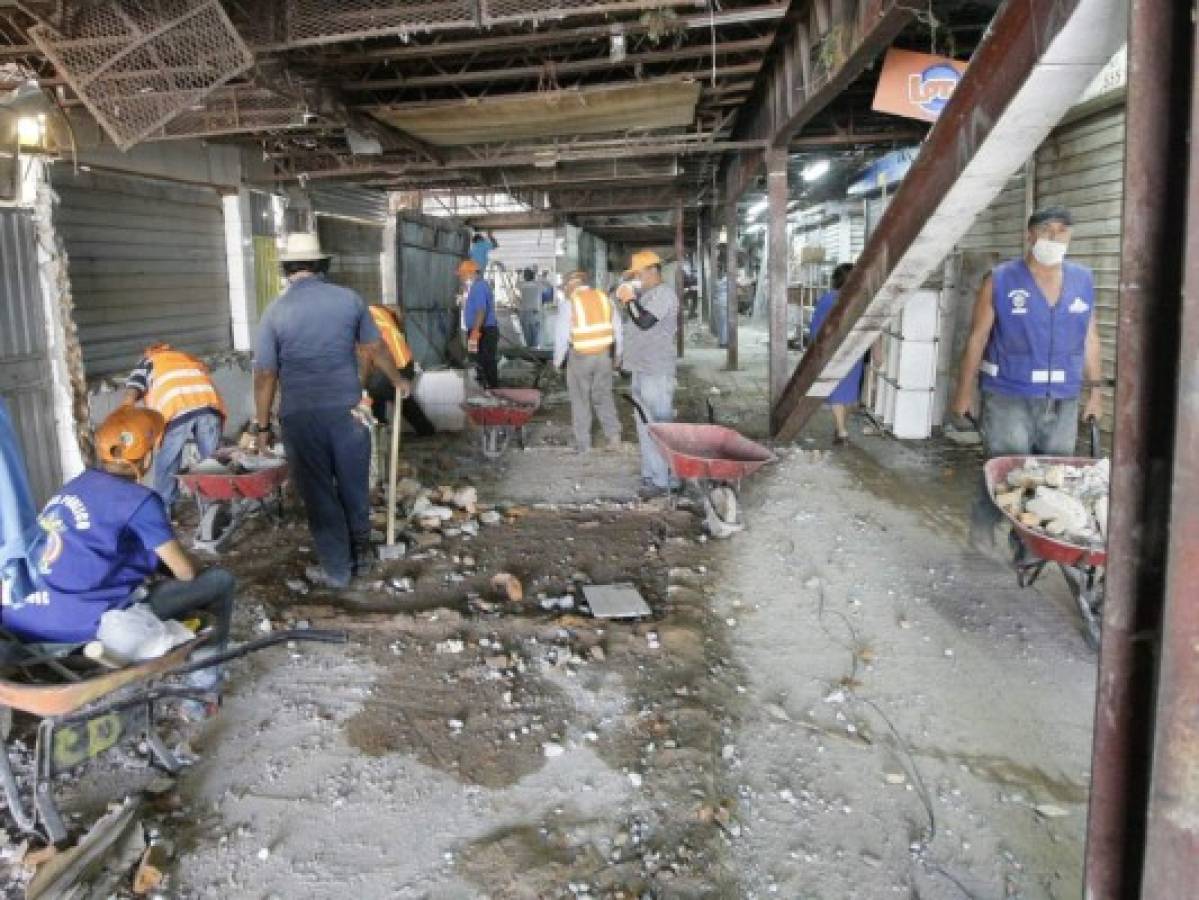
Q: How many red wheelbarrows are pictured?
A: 4